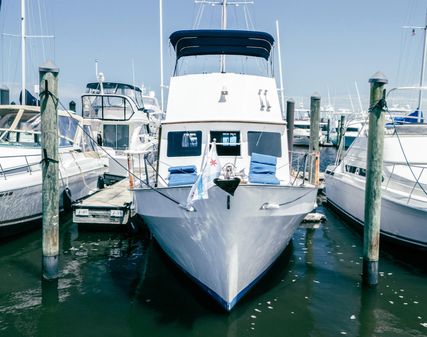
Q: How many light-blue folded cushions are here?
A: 2